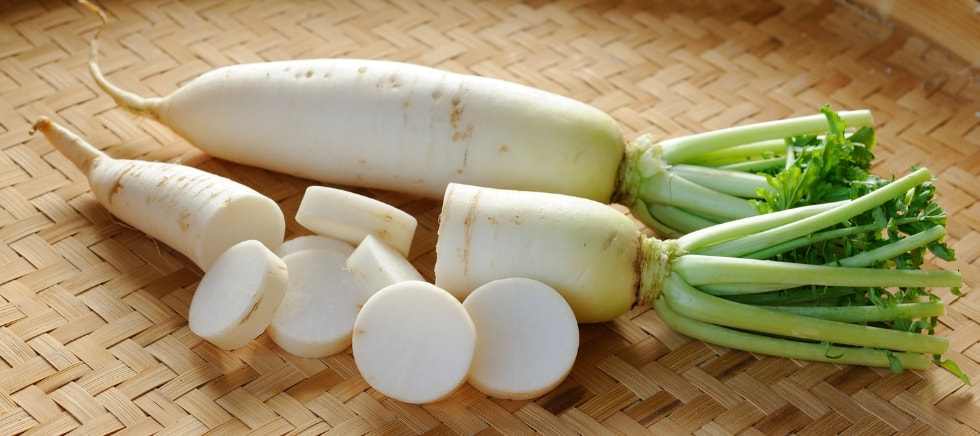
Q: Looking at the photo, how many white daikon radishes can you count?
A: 2